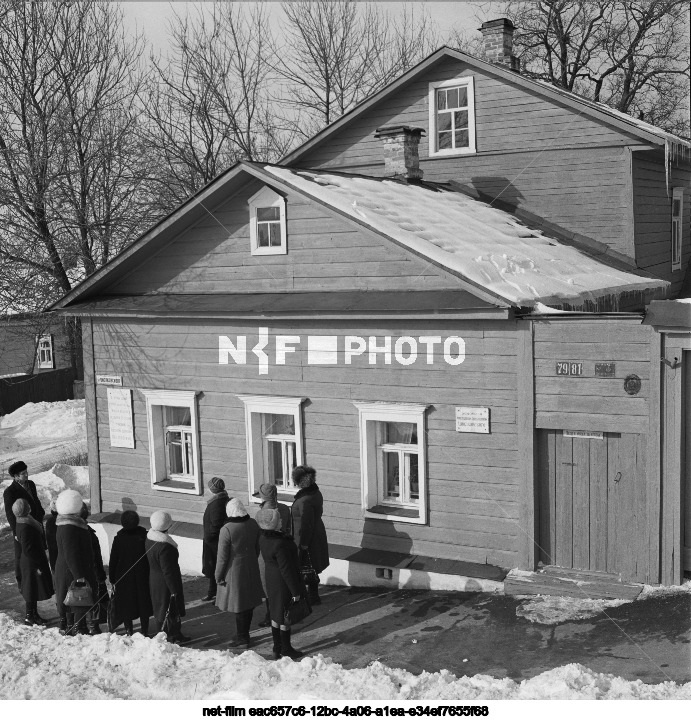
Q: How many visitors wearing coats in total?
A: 12